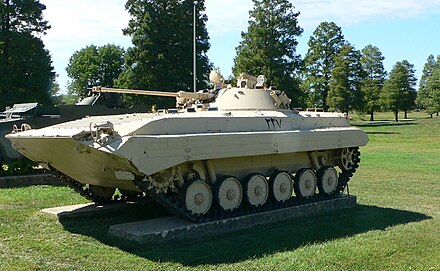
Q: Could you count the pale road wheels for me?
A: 6